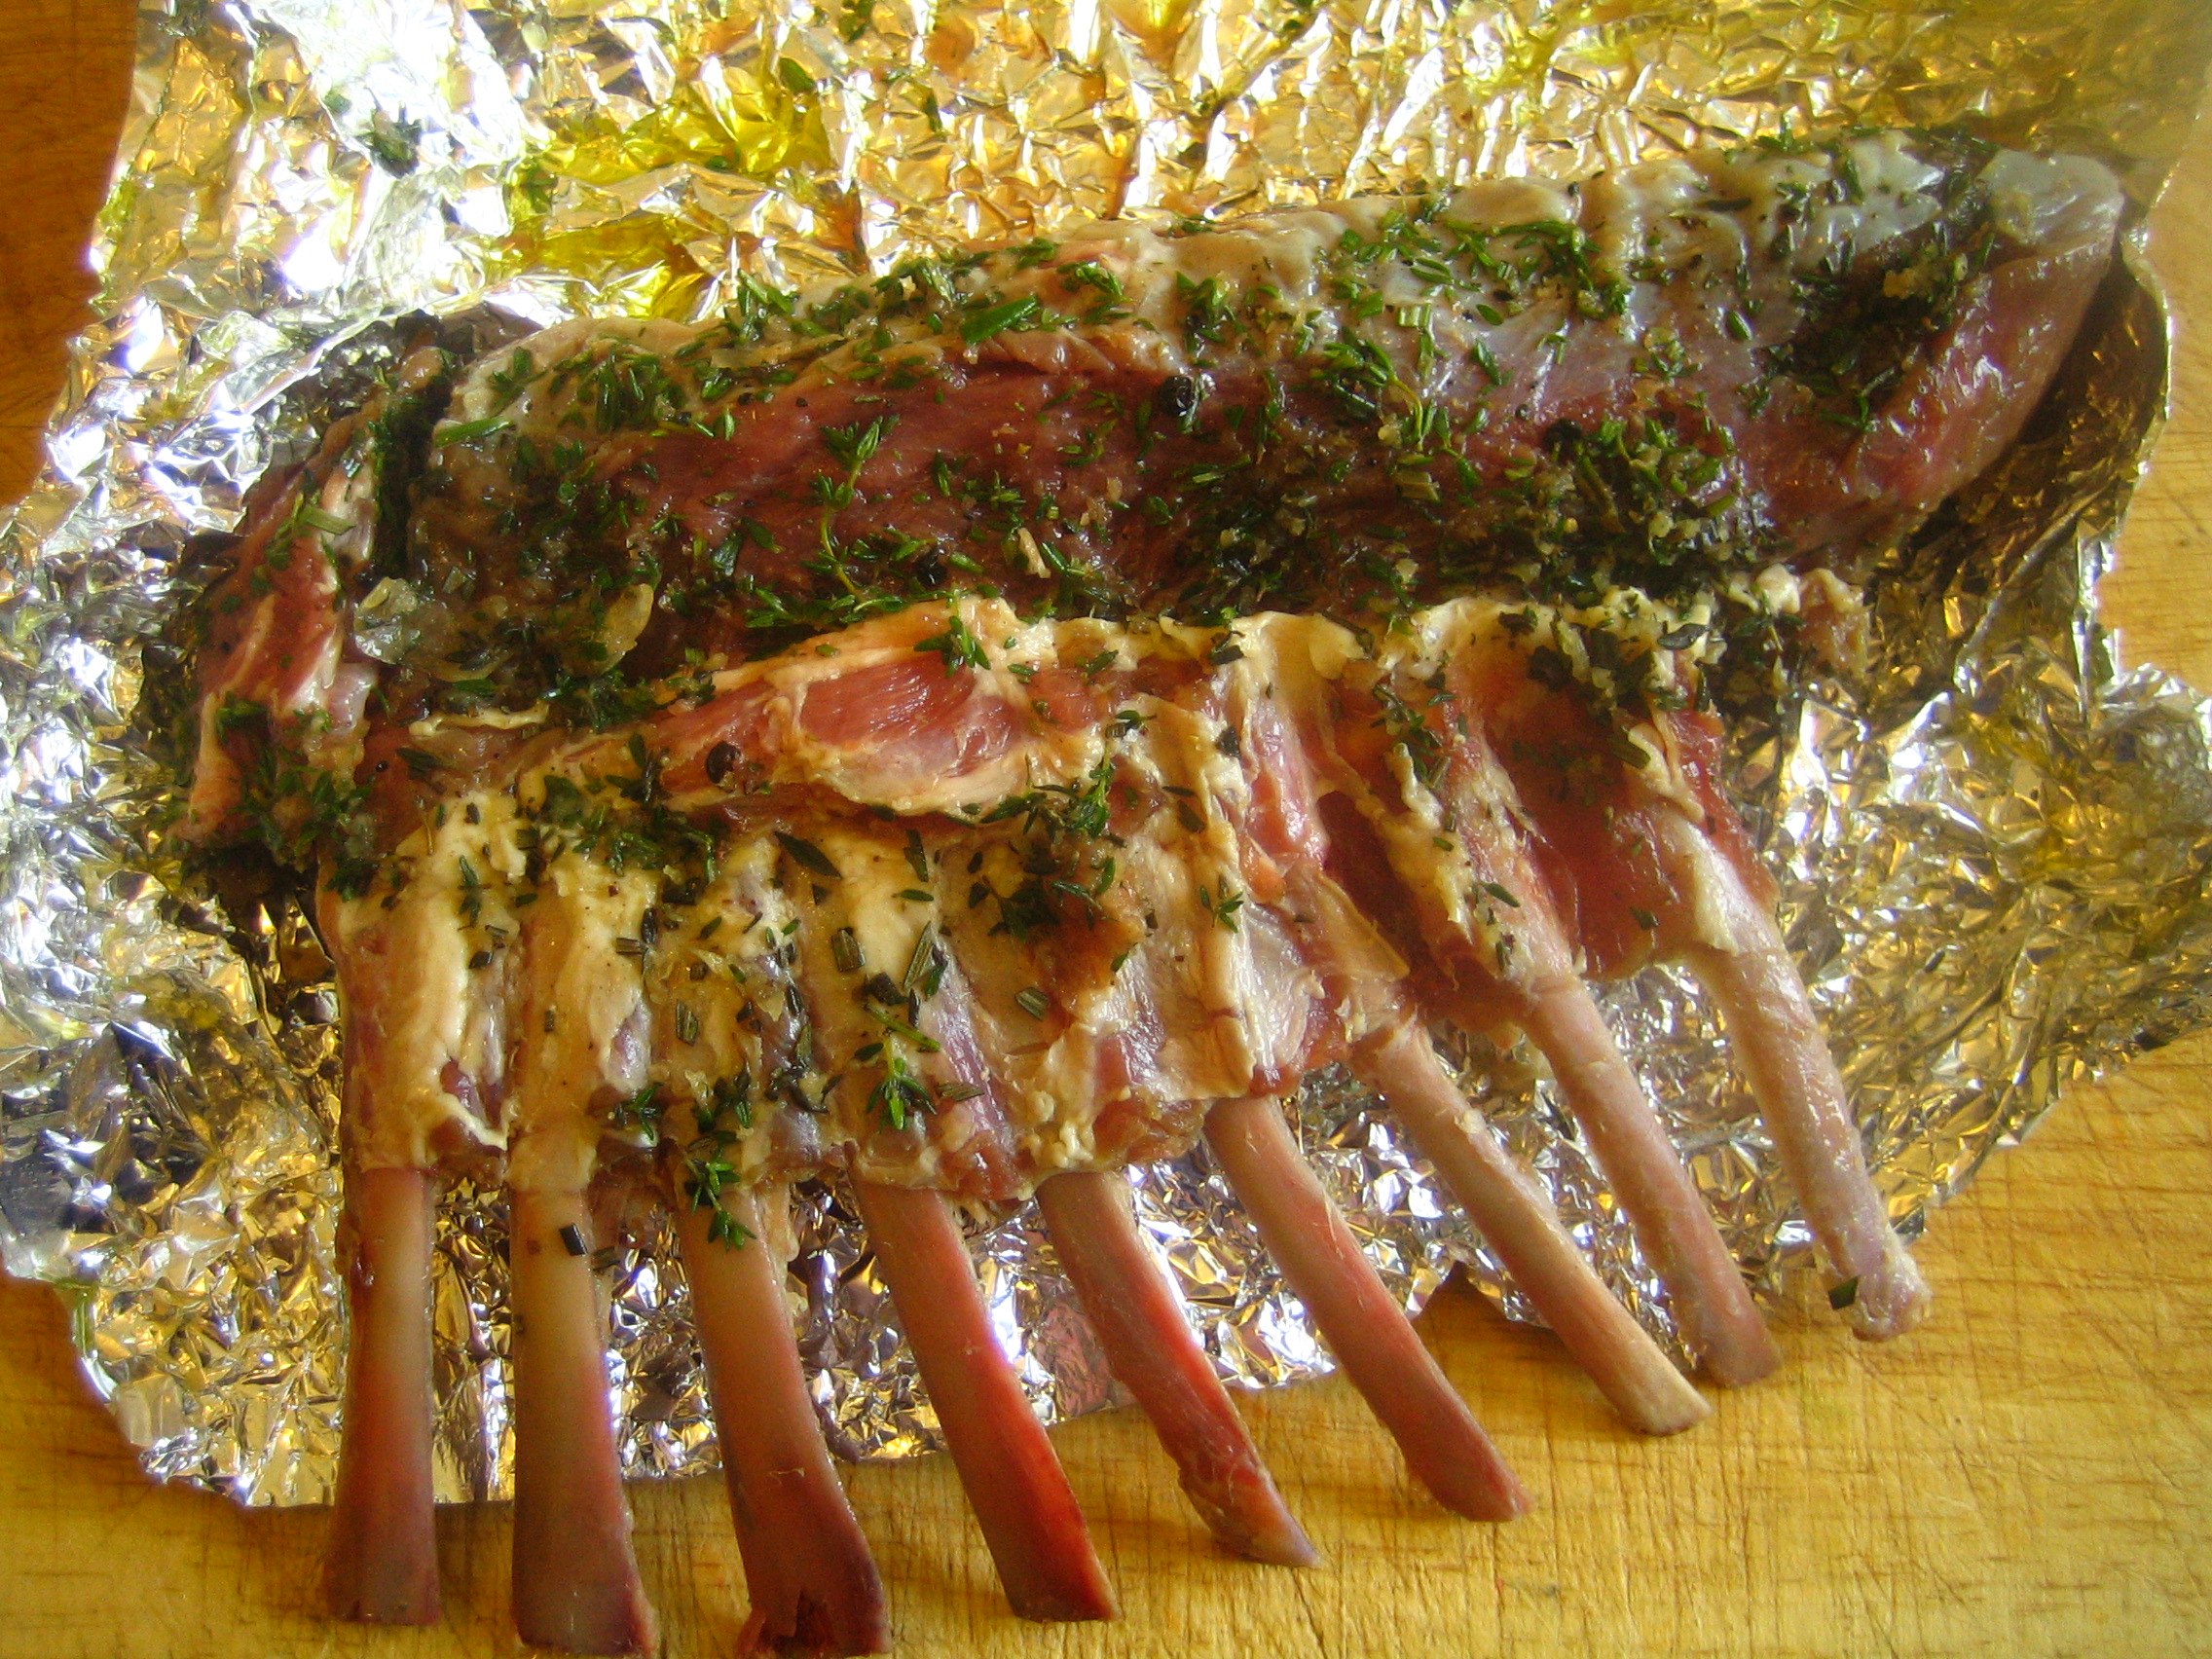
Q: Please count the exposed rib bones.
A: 9